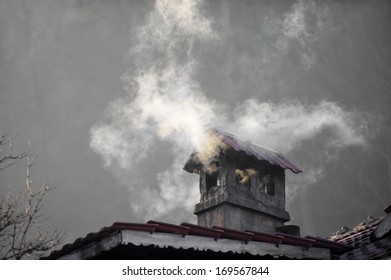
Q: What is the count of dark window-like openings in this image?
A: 3